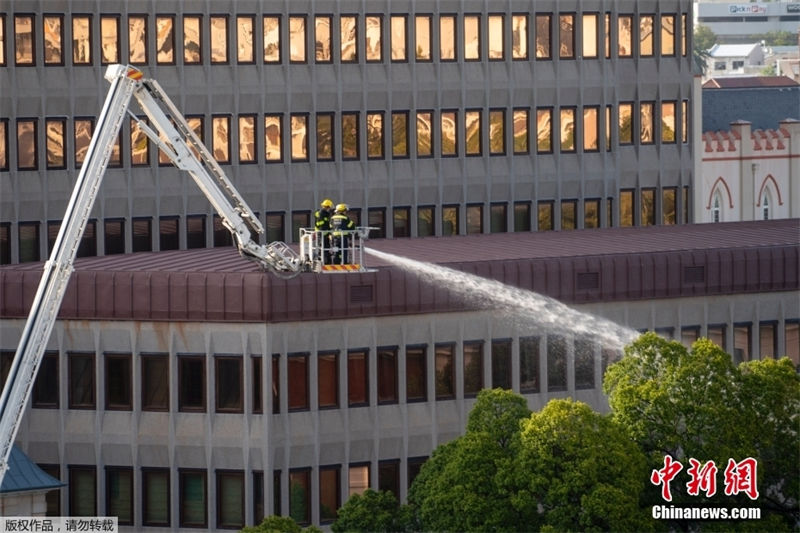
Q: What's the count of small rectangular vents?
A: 3